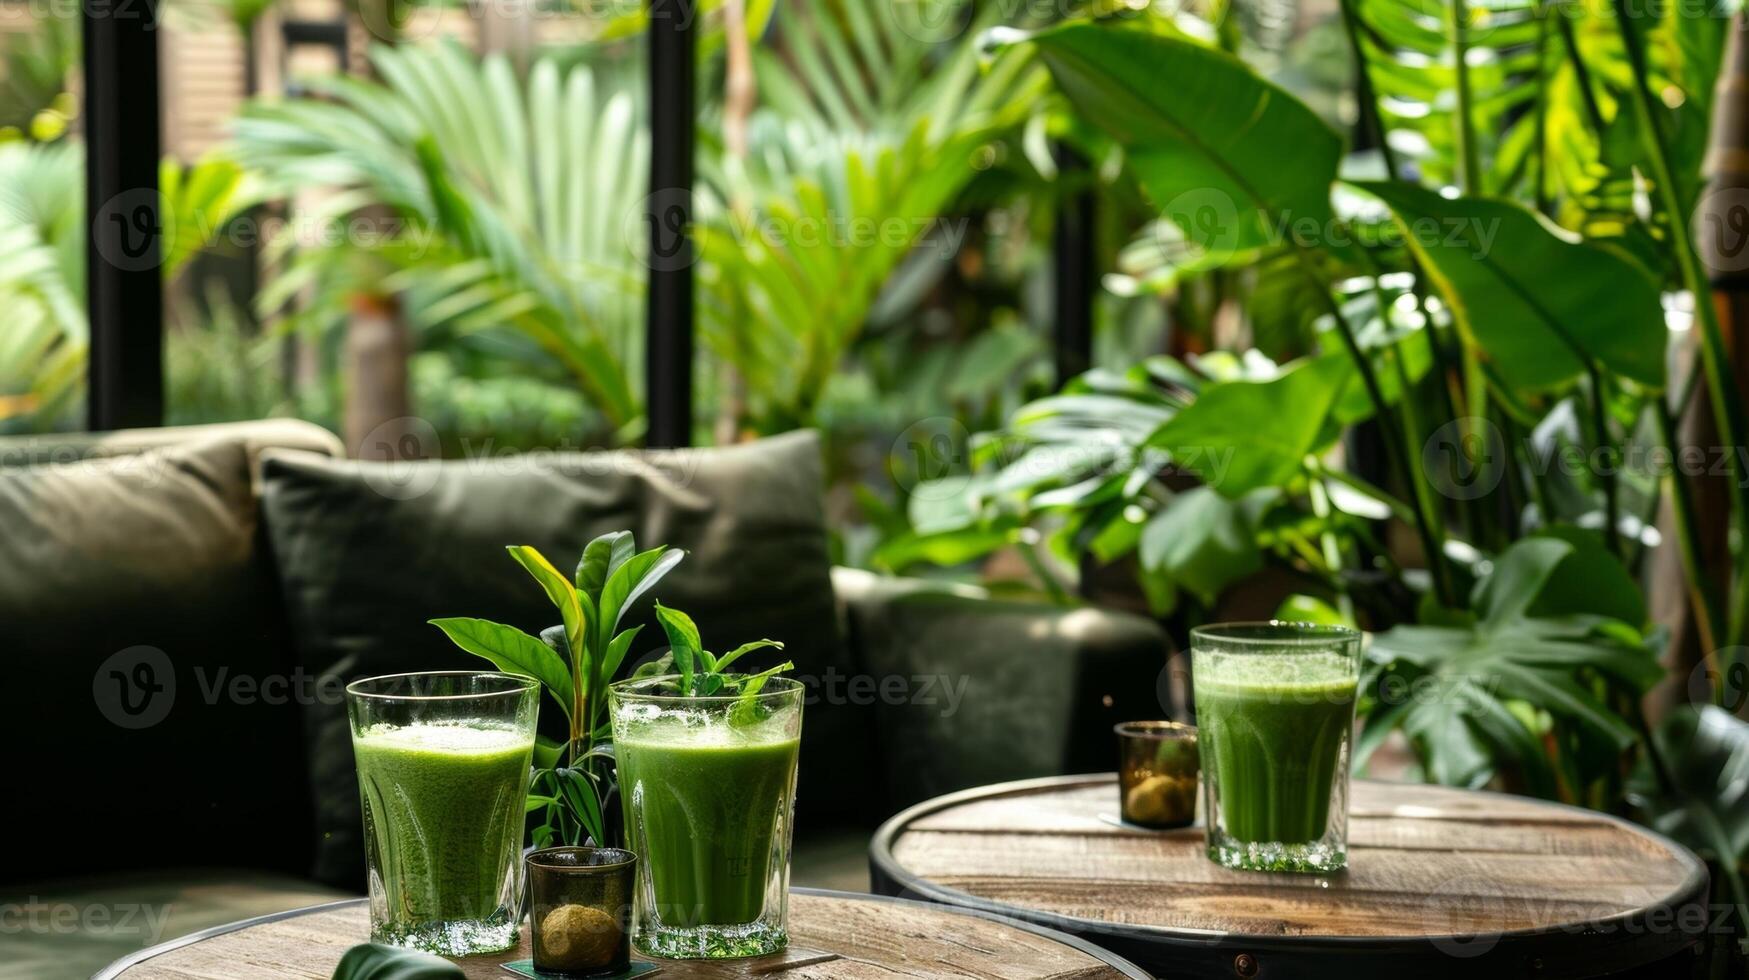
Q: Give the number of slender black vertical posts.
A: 3